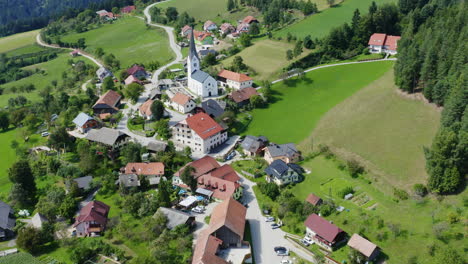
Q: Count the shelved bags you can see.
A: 0